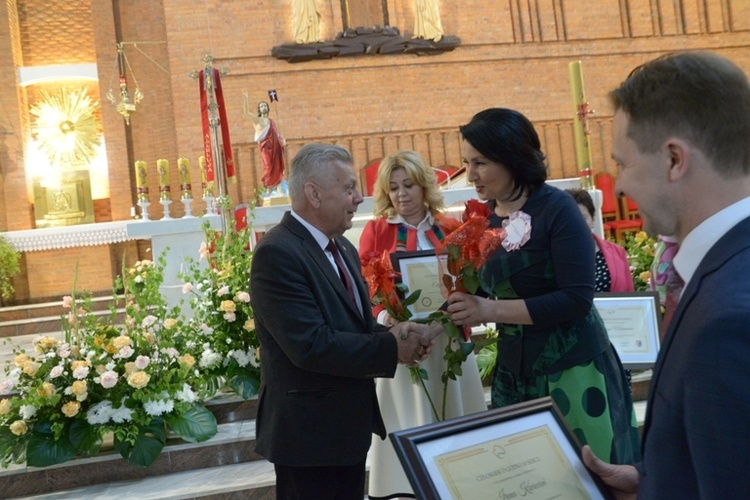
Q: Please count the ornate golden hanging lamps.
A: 1